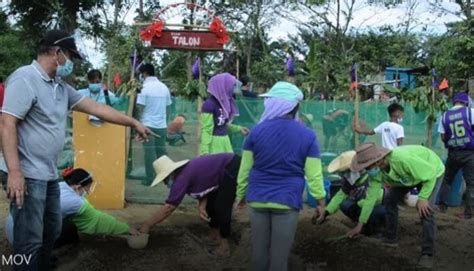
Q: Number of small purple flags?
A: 5